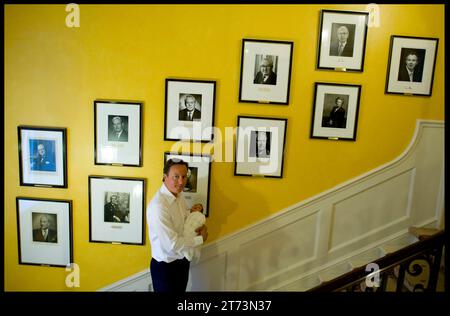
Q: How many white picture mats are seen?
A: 11